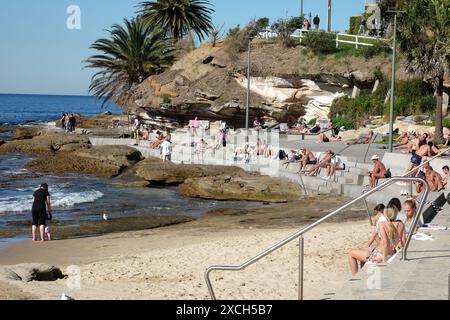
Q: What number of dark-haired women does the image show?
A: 2